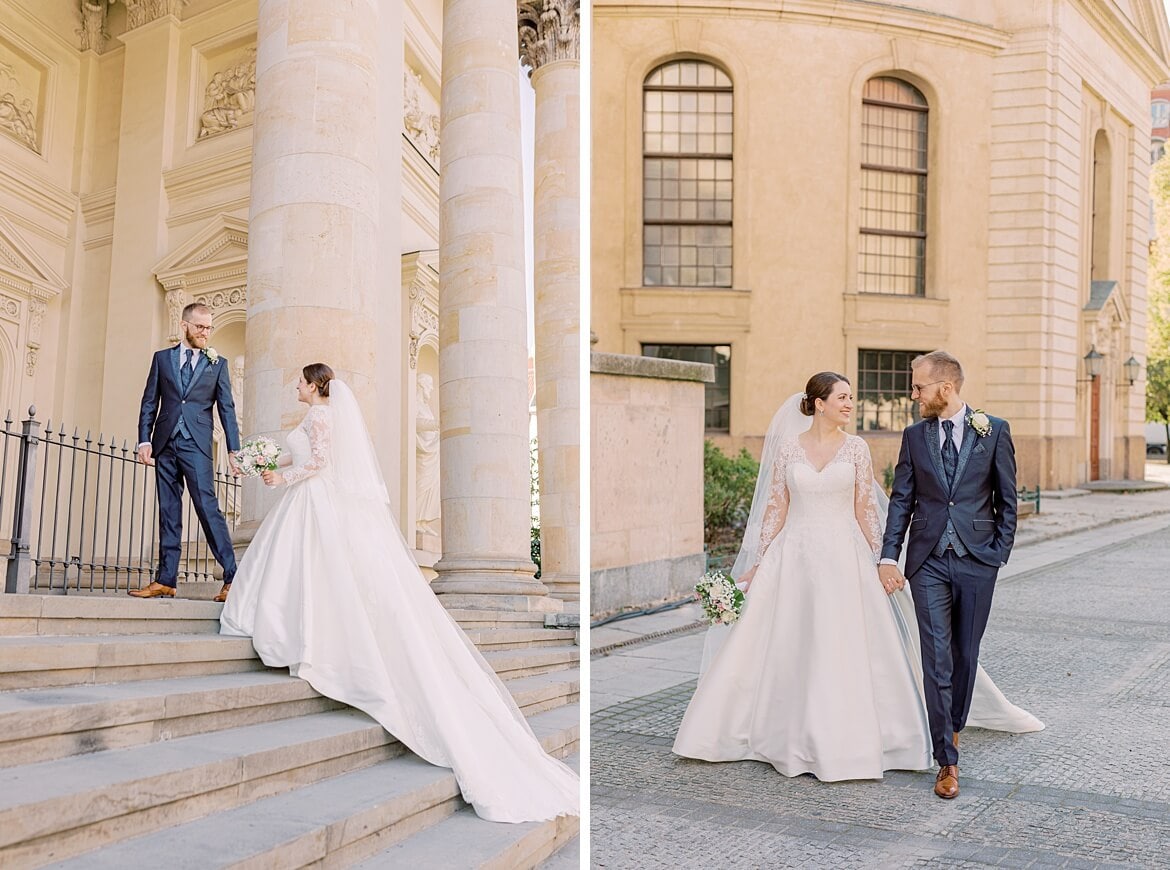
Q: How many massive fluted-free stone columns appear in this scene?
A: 3